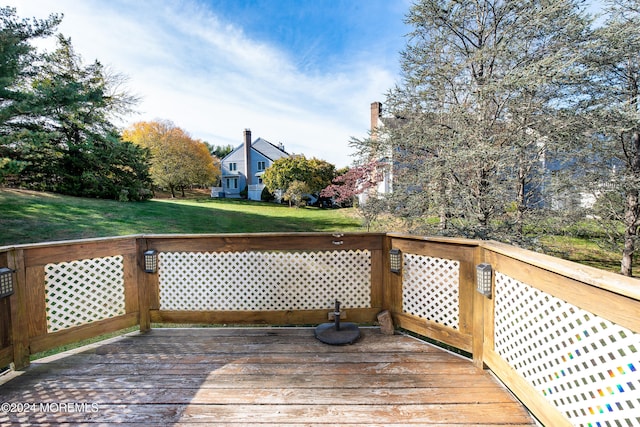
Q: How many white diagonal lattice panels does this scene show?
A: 4